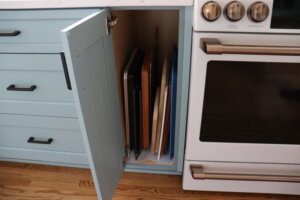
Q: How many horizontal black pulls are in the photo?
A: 3